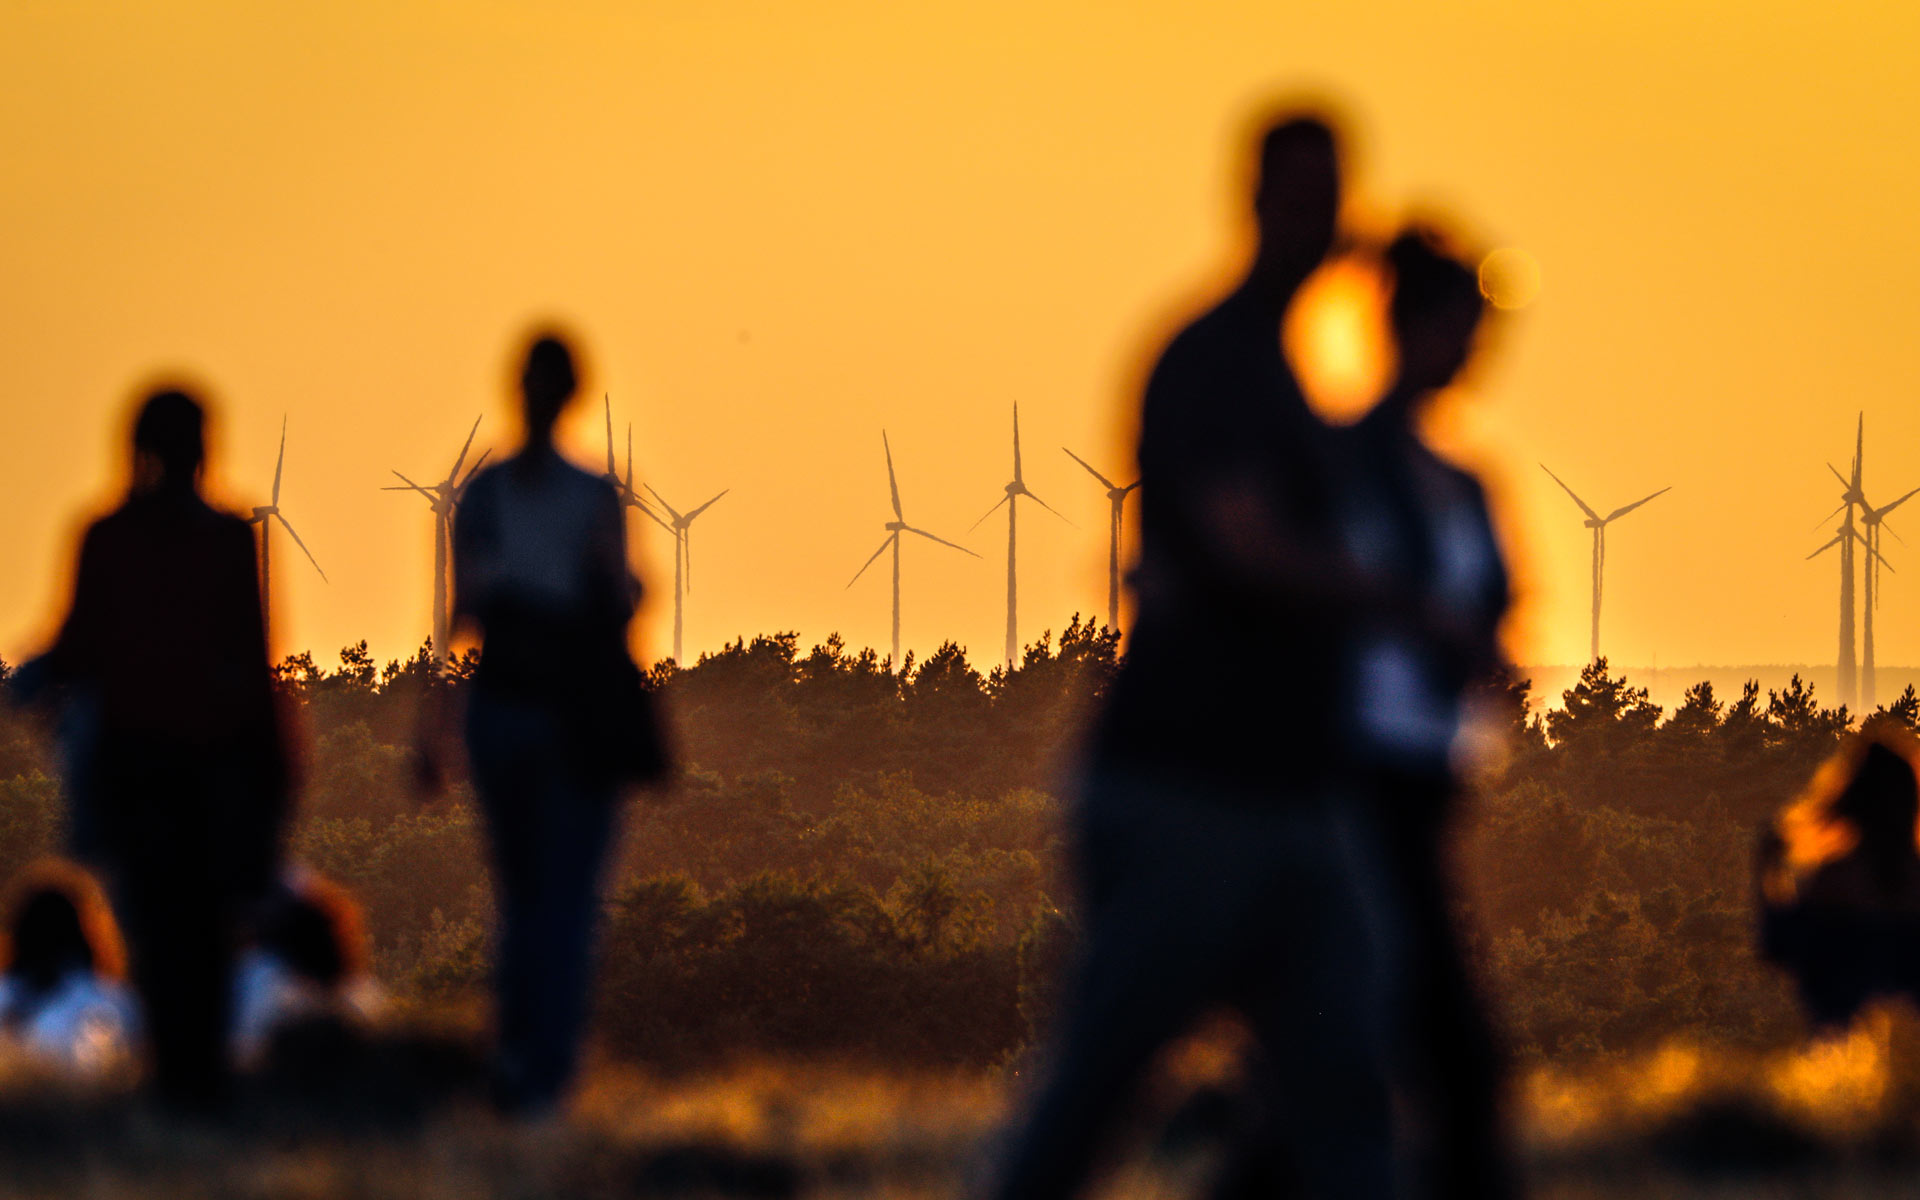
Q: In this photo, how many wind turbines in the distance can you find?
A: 13